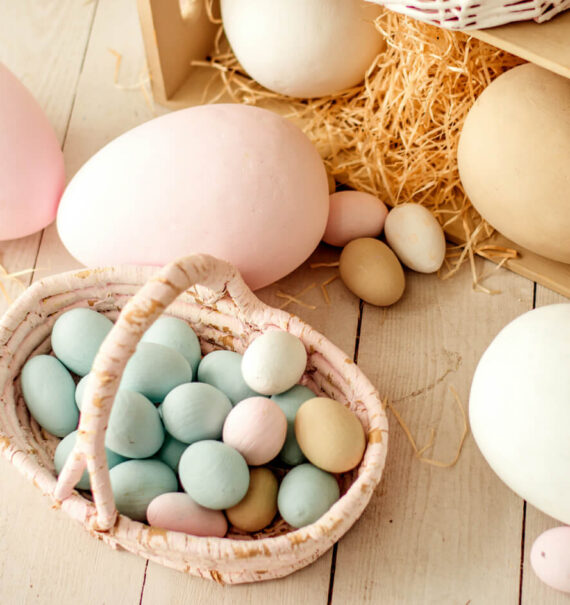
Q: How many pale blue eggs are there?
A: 14